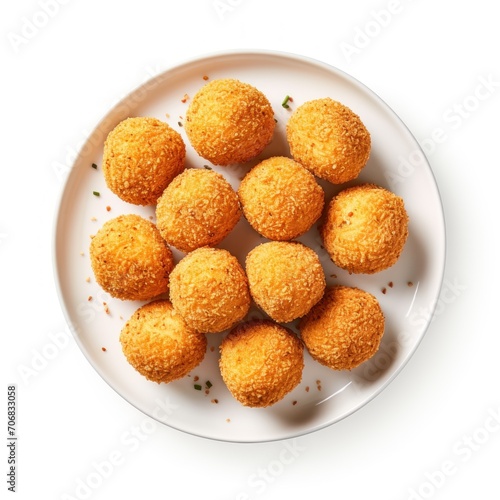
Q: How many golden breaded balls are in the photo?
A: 12